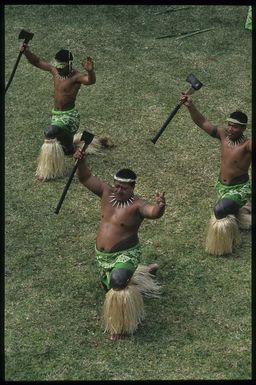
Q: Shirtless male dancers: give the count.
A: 3